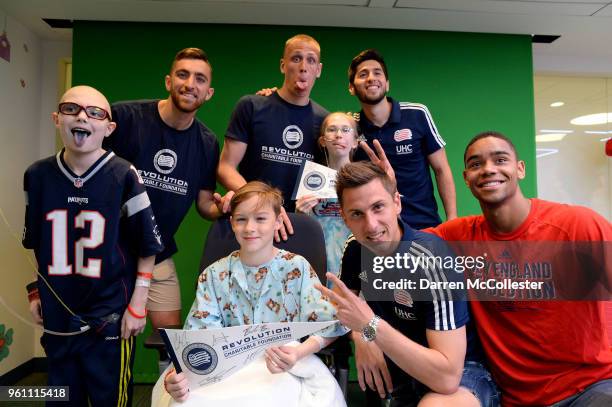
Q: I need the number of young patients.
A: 3